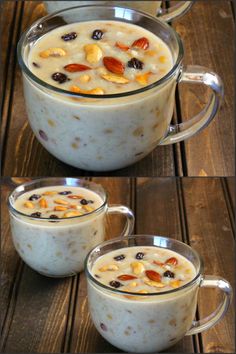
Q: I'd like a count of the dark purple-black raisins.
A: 13